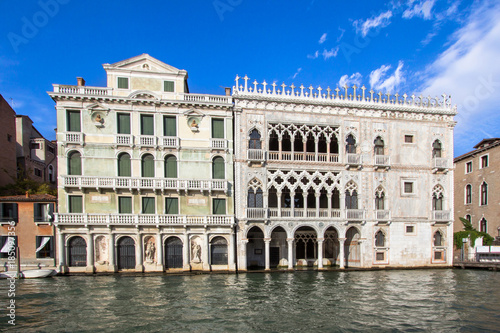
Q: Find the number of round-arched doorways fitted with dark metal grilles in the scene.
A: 4